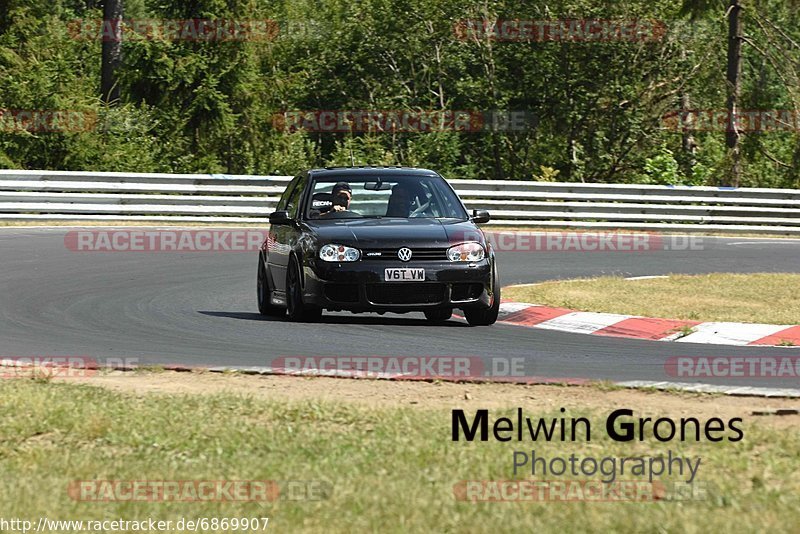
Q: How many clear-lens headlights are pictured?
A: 2